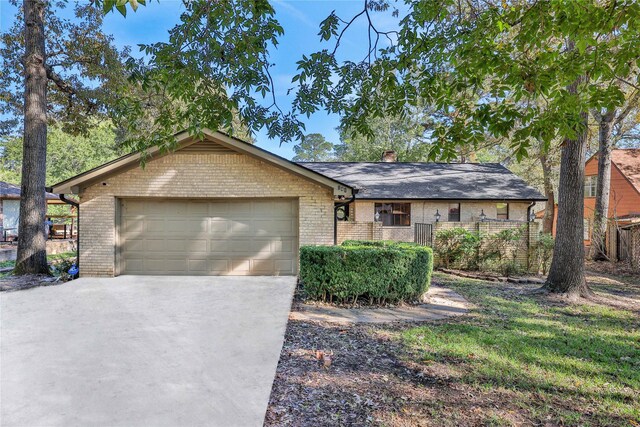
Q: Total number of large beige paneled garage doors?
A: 1